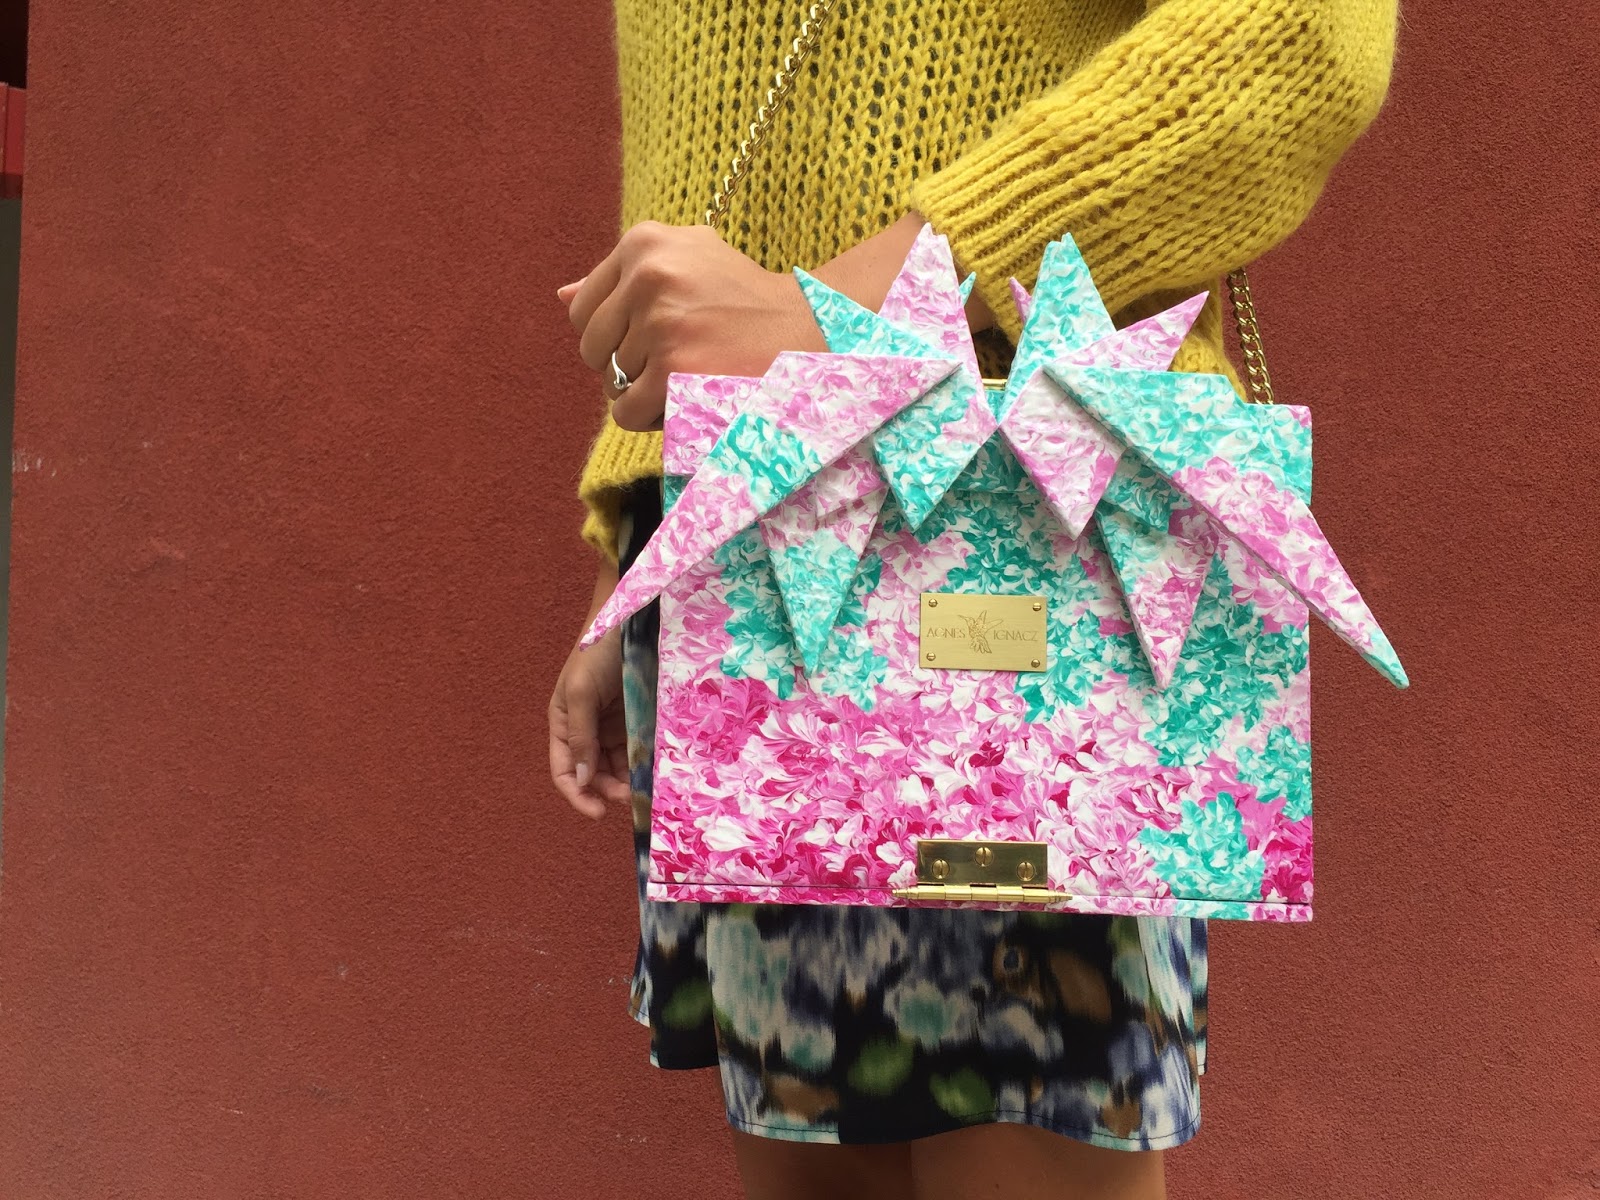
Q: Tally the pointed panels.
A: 12